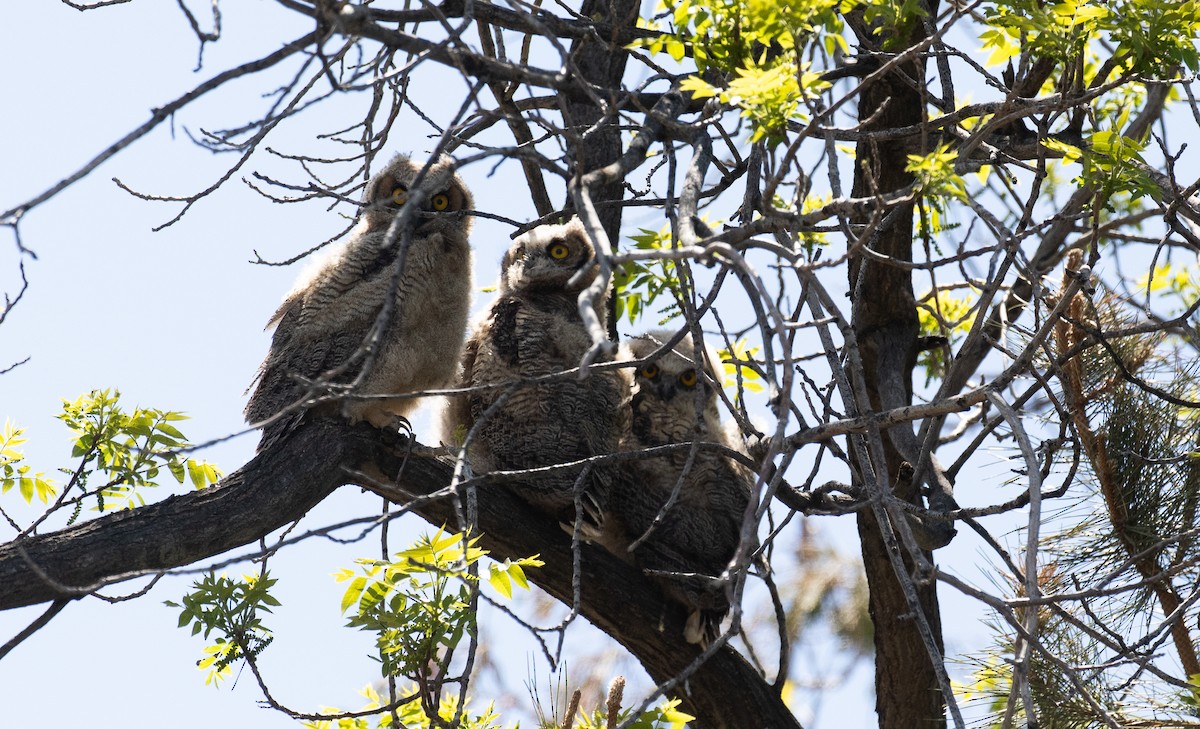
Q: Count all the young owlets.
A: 3